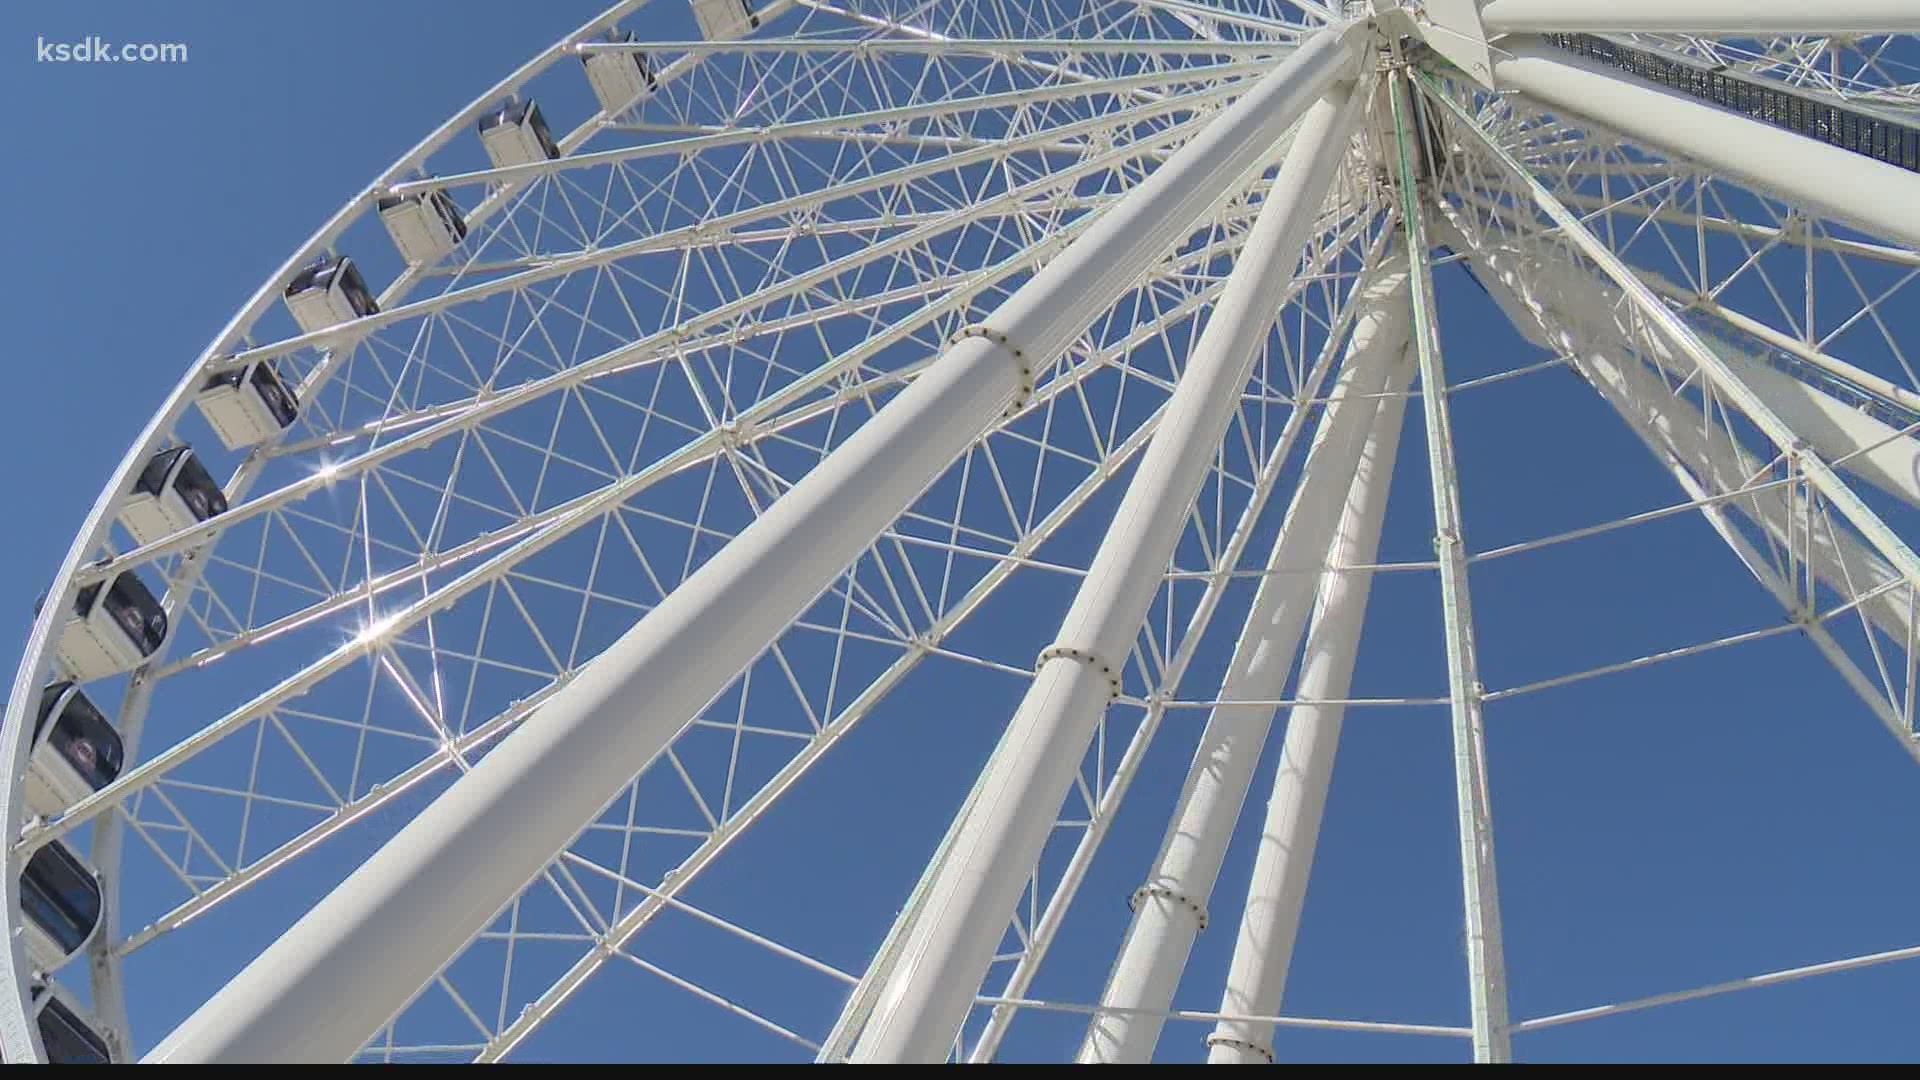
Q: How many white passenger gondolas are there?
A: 11